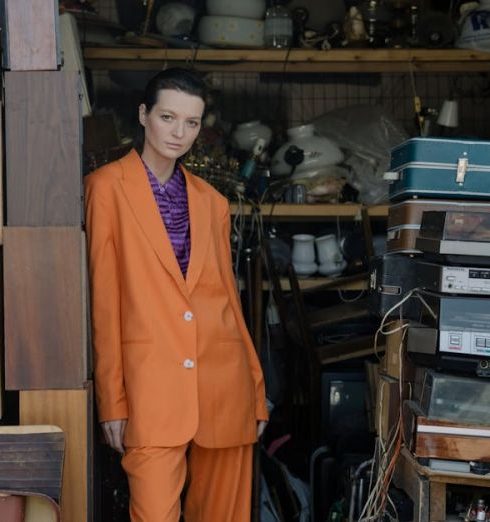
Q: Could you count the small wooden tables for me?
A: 1